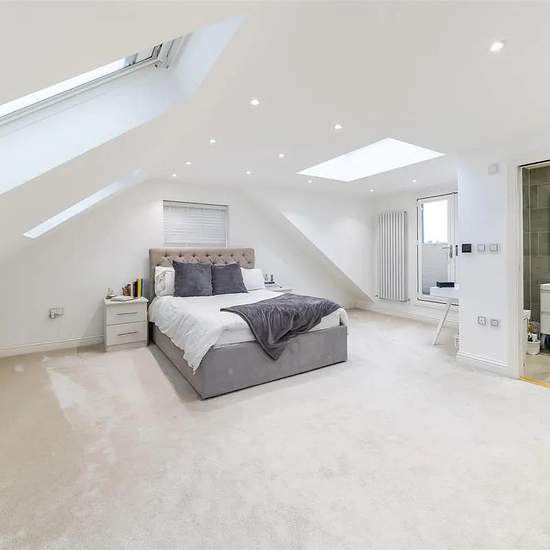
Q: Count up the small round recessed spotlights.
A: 11